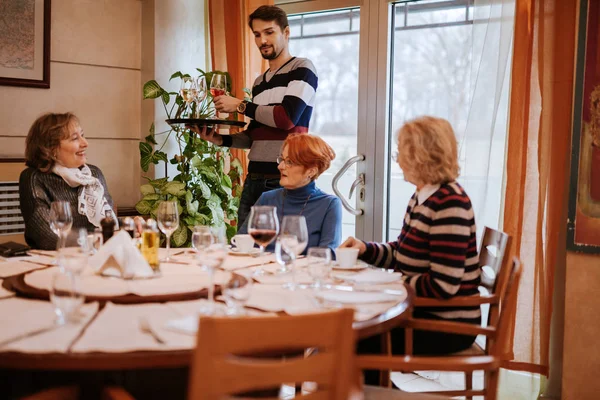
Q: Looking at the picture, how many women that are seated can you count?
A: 3